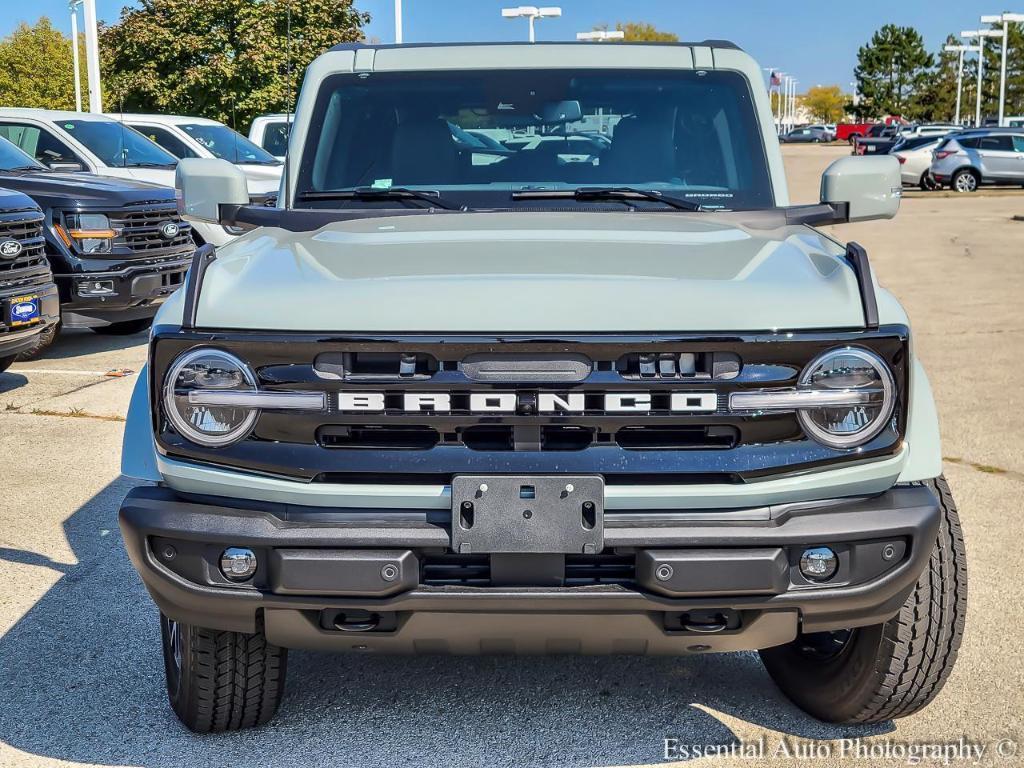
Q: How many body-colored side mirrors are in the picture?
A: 2